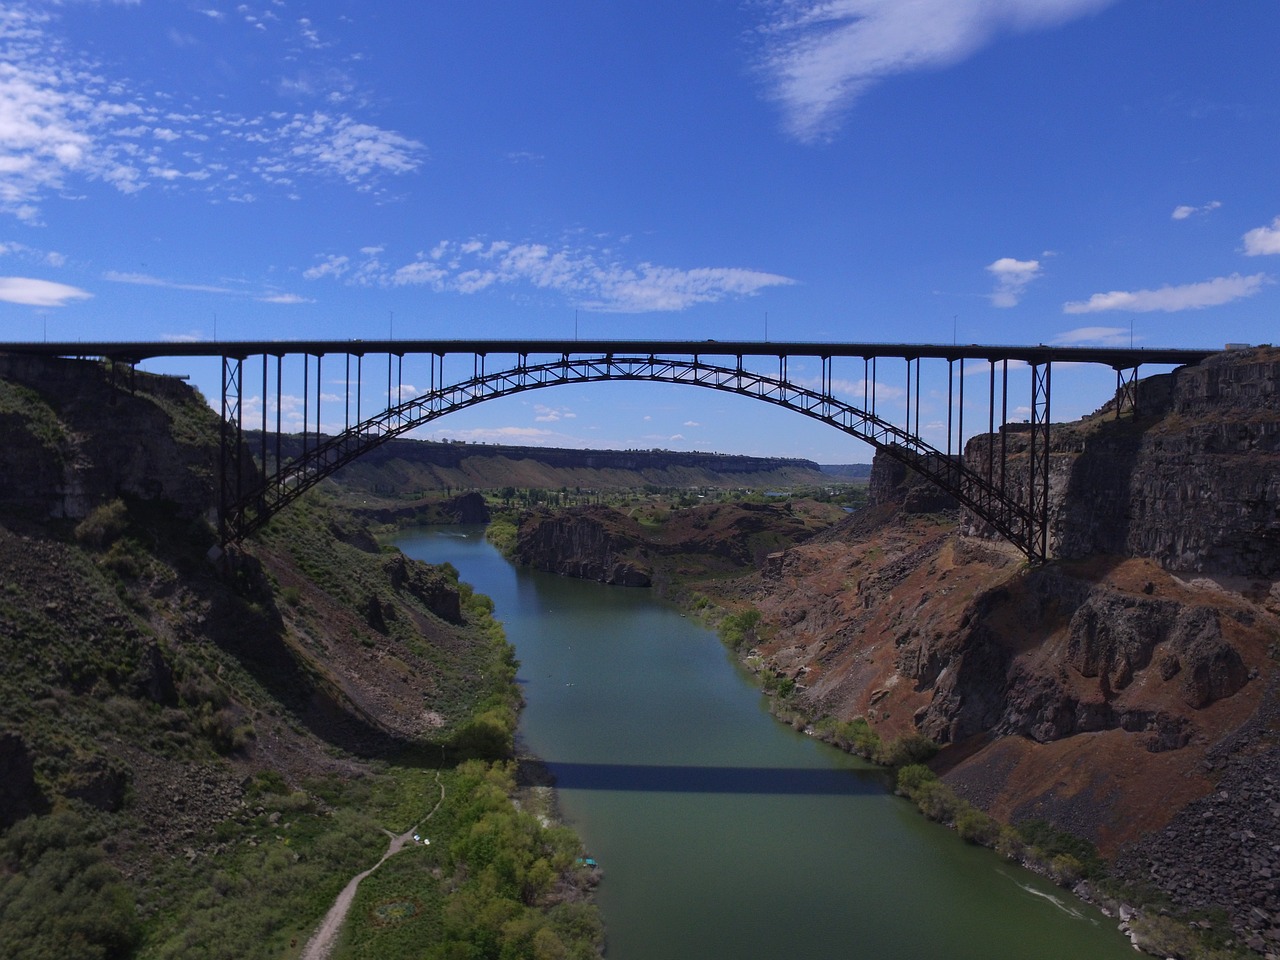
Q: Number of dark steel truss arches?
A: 1